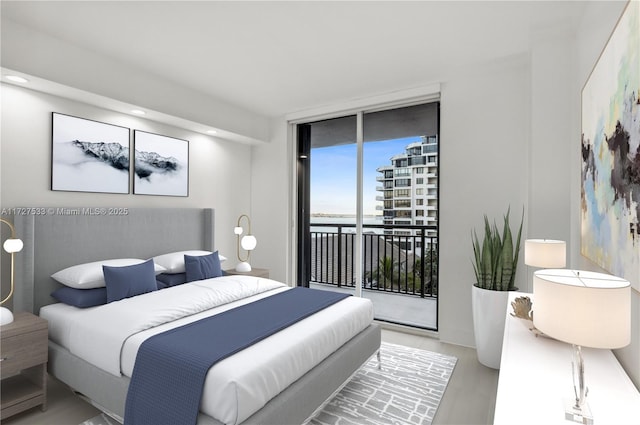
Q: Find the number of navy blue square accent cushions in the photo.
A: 2